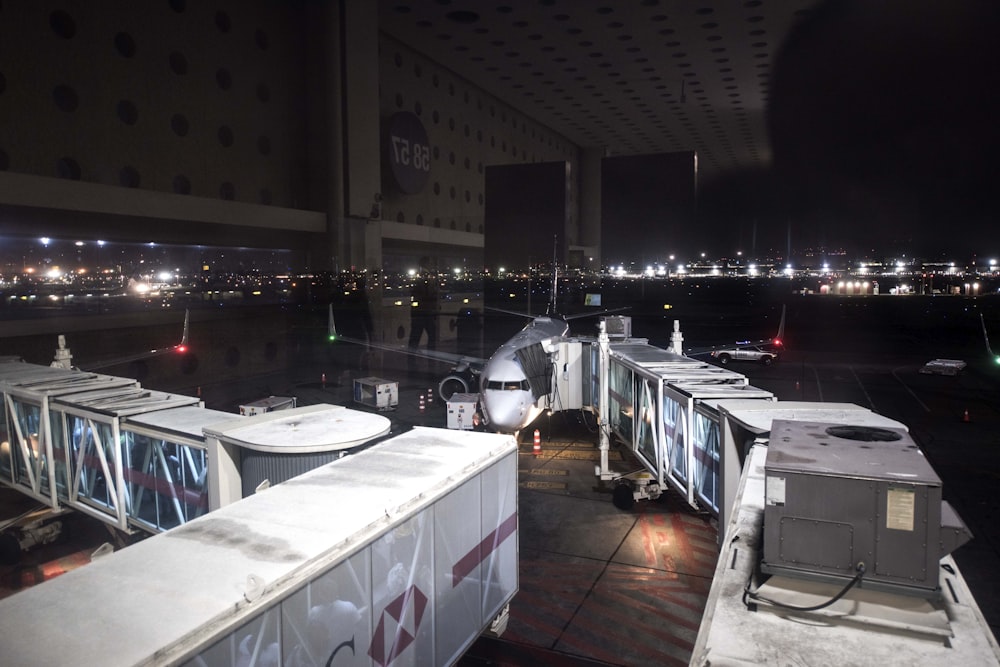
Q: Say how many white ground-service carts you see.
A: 3